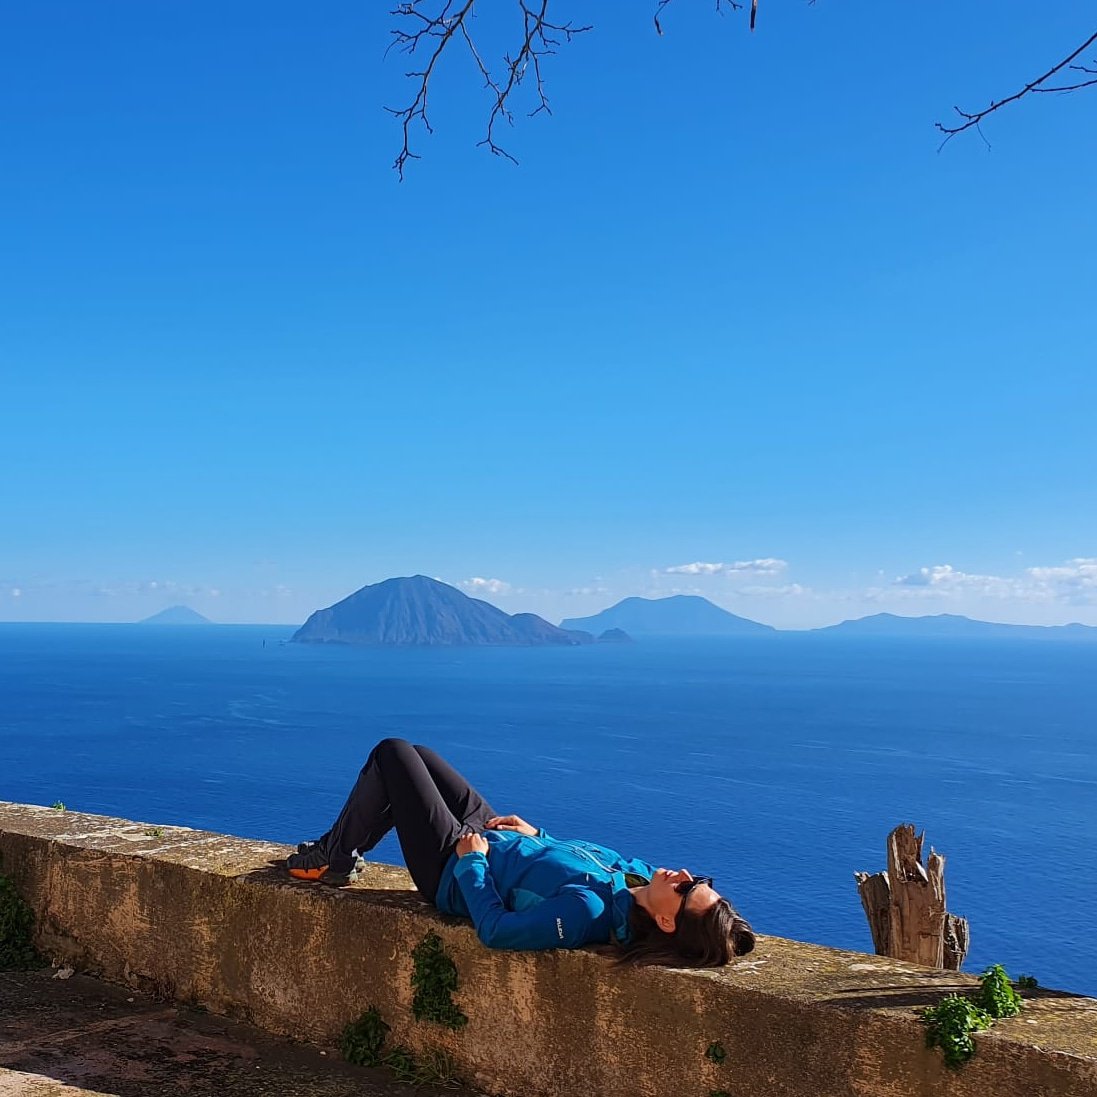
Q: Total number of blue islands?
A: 4